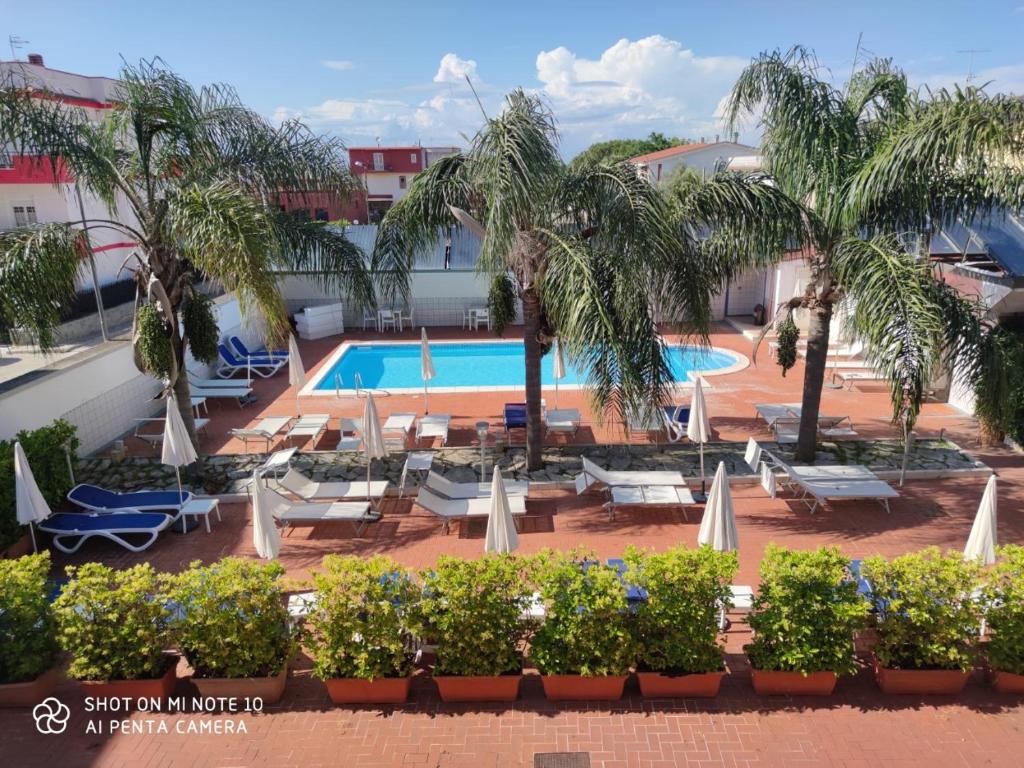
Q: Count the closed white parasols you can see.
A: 11